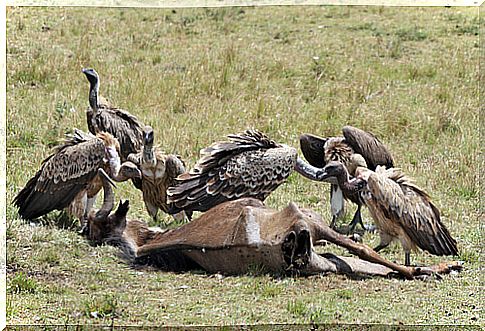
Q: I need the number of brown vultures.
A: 6